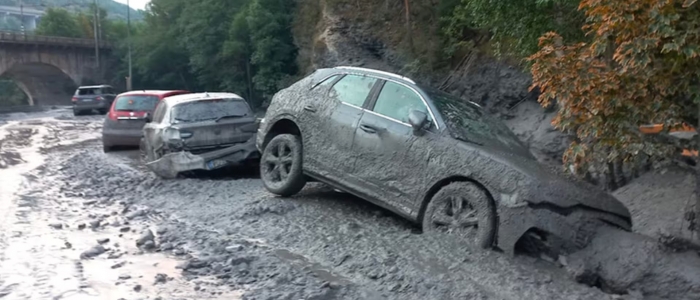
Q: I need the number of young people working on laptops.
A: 0